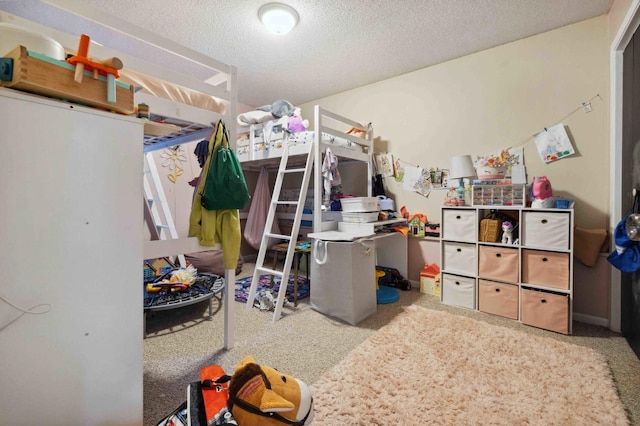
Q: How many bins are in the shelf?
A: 8